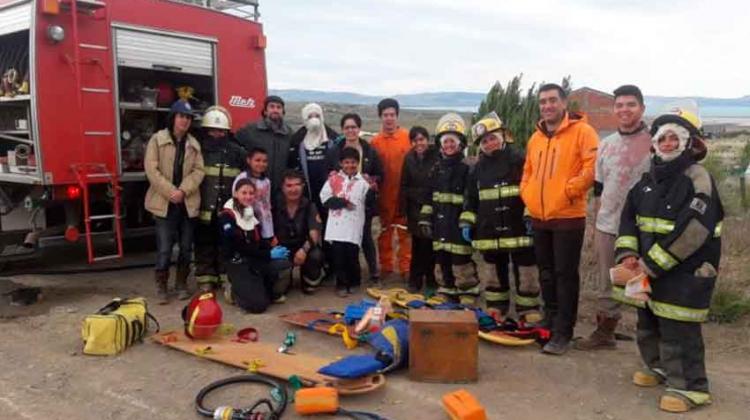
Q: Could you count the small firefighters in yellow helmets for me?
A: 3